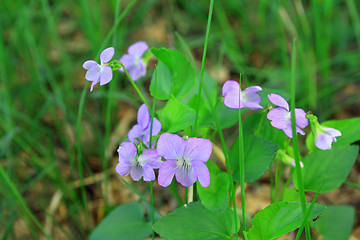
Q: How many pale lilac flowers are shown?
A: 8